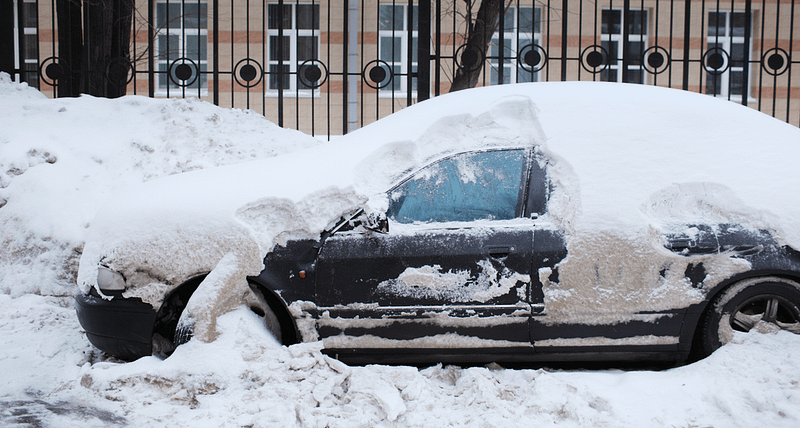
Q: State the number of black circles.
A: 12